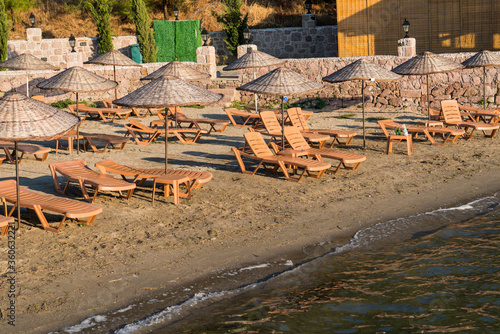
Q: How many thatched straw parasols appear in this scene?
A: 11